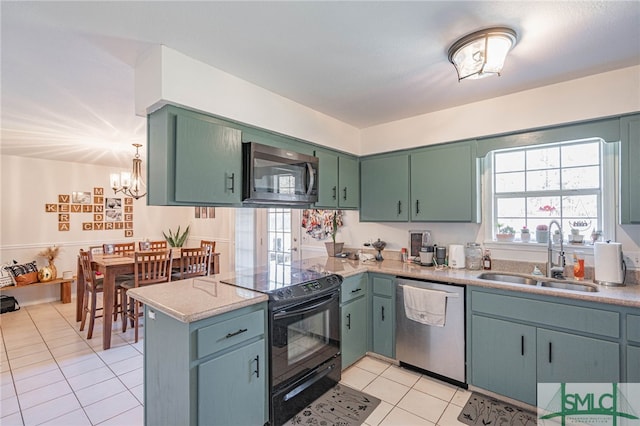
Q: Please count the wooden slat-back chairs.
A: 6